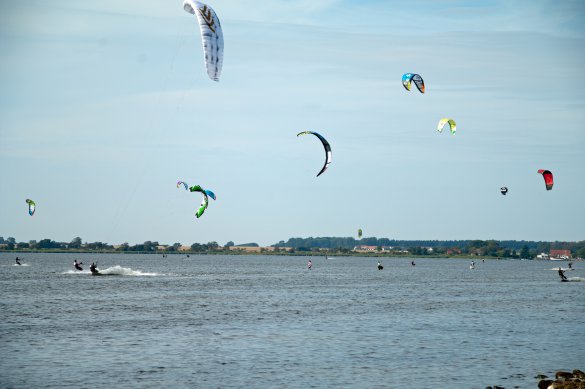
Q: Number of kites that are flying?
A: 11